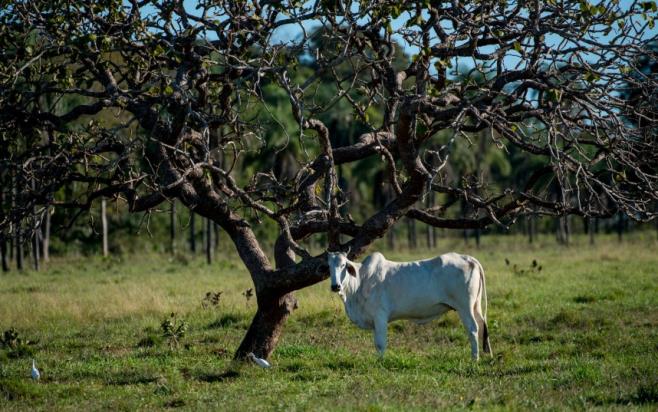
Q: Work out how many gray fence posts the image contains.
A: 0